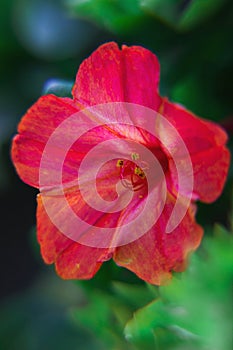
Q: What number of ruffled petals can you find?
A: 5